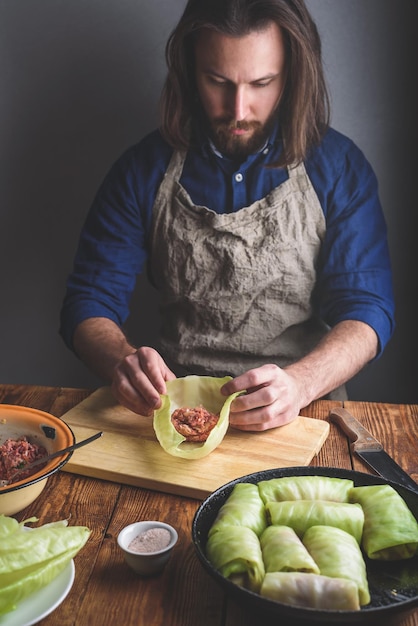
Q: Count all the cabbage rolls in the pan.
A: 8